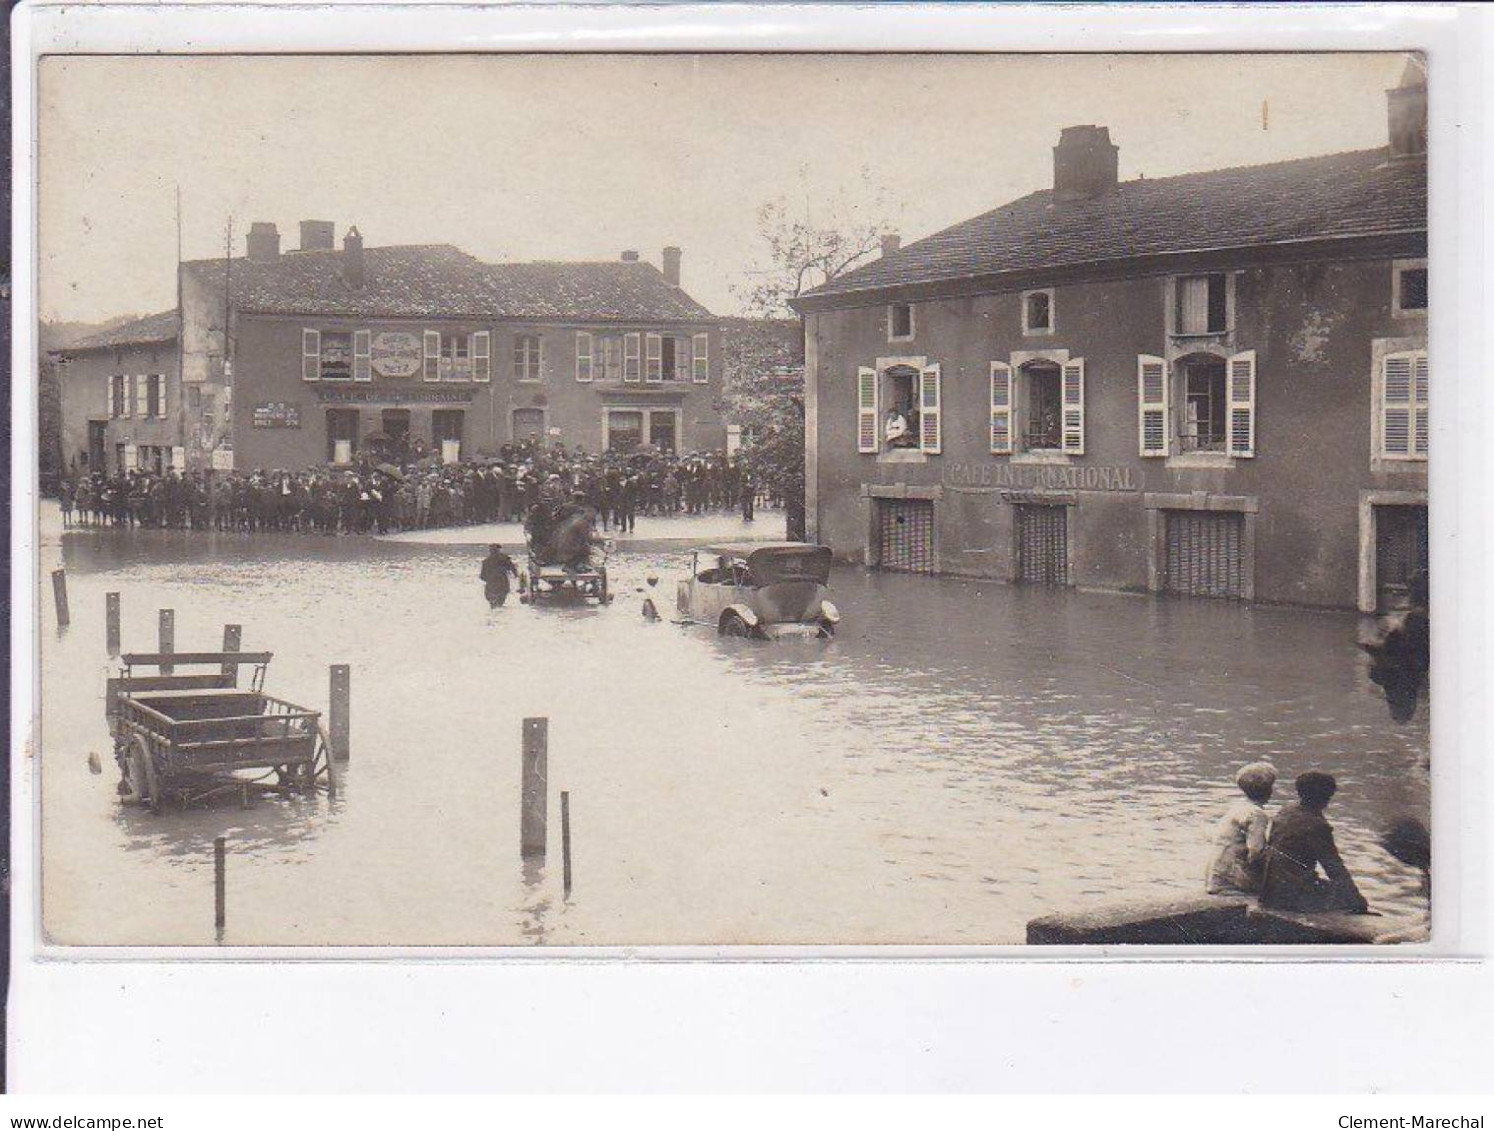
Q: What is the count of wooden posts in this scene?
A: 8